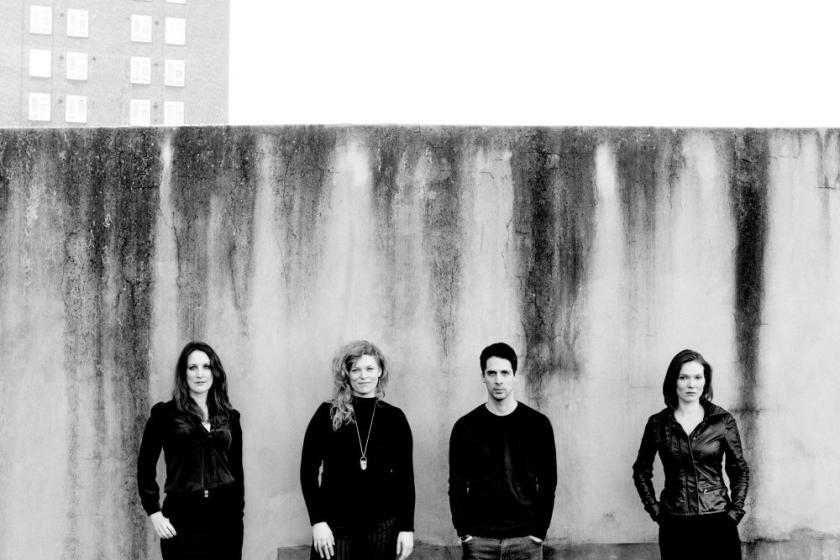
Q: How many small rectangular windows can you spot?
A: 12